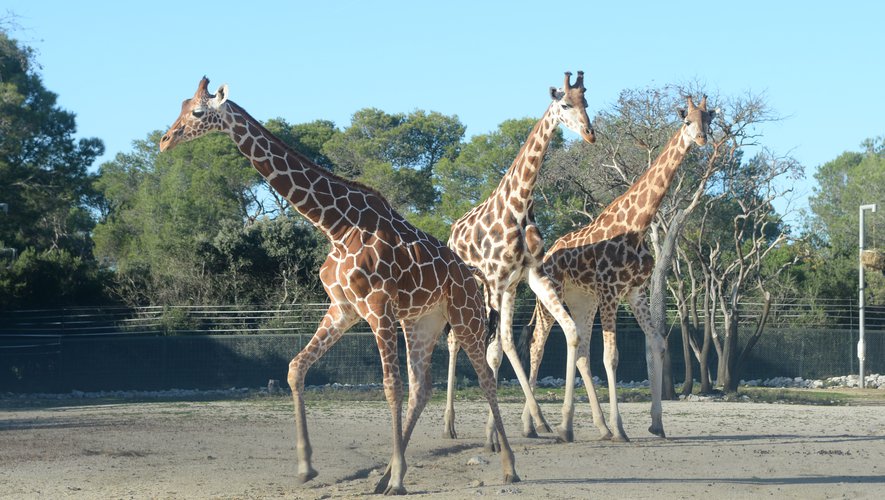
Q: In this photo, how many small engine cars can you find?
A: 0